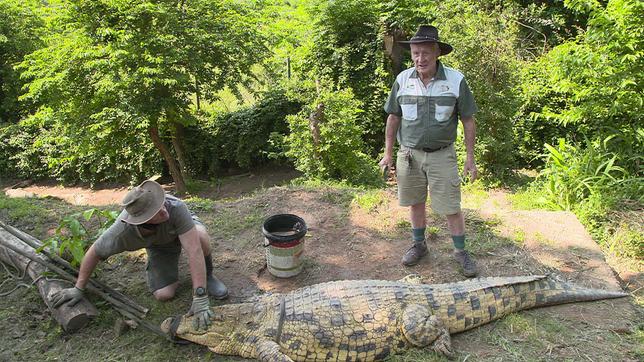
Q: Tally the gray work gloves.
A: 2